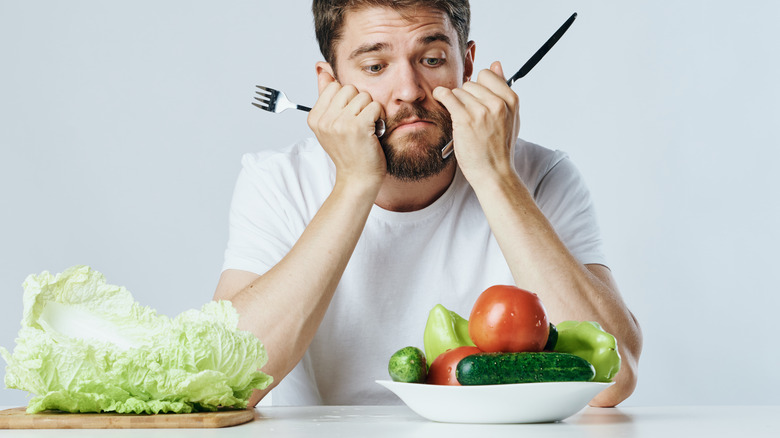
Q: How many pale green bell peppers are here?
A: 2